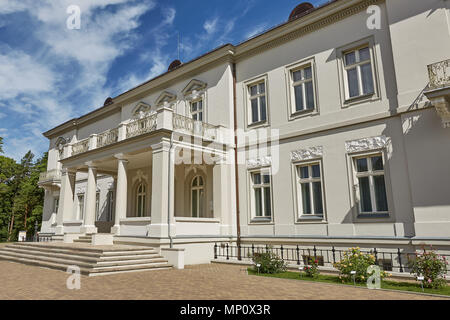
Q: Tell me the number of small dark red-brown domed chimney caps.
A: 3